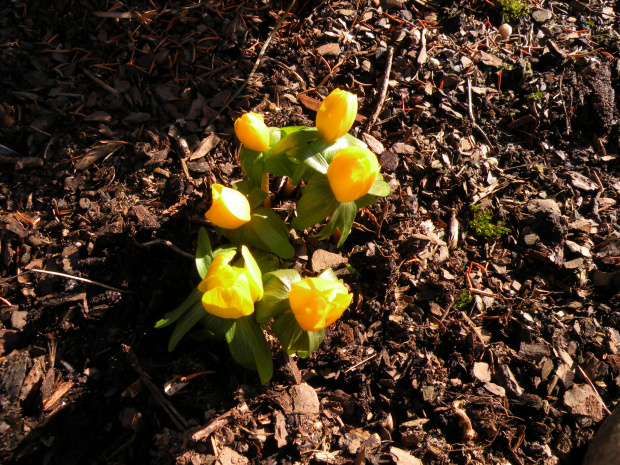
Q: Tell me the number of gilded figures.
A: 0